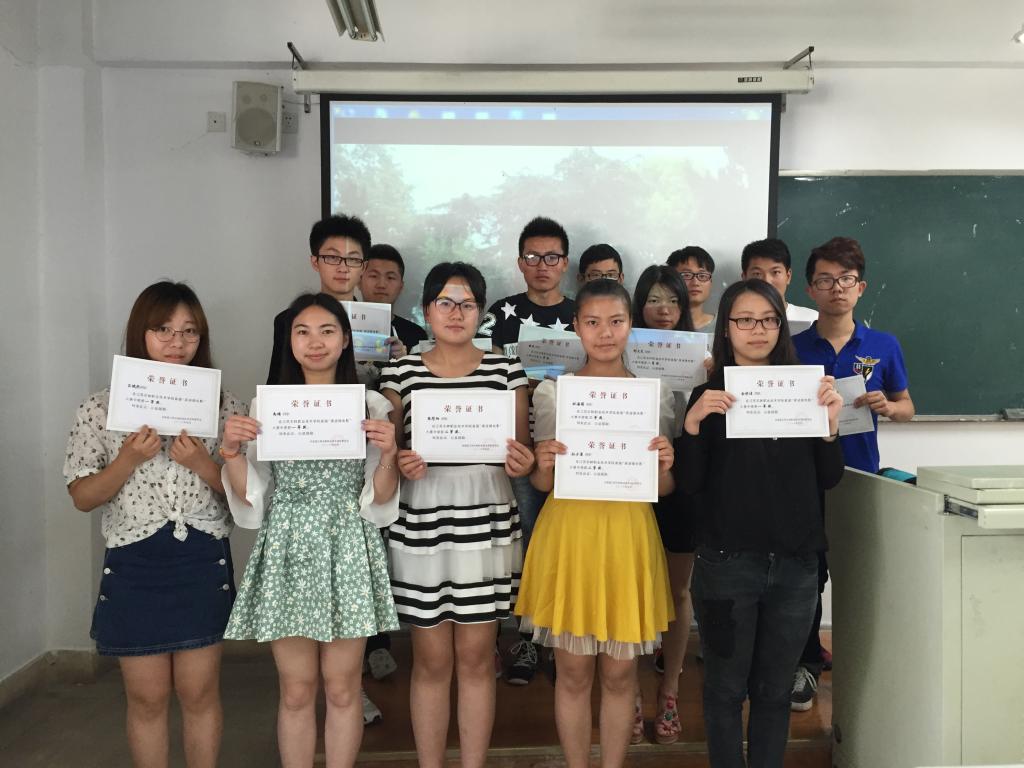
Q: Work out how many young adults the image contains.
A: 13